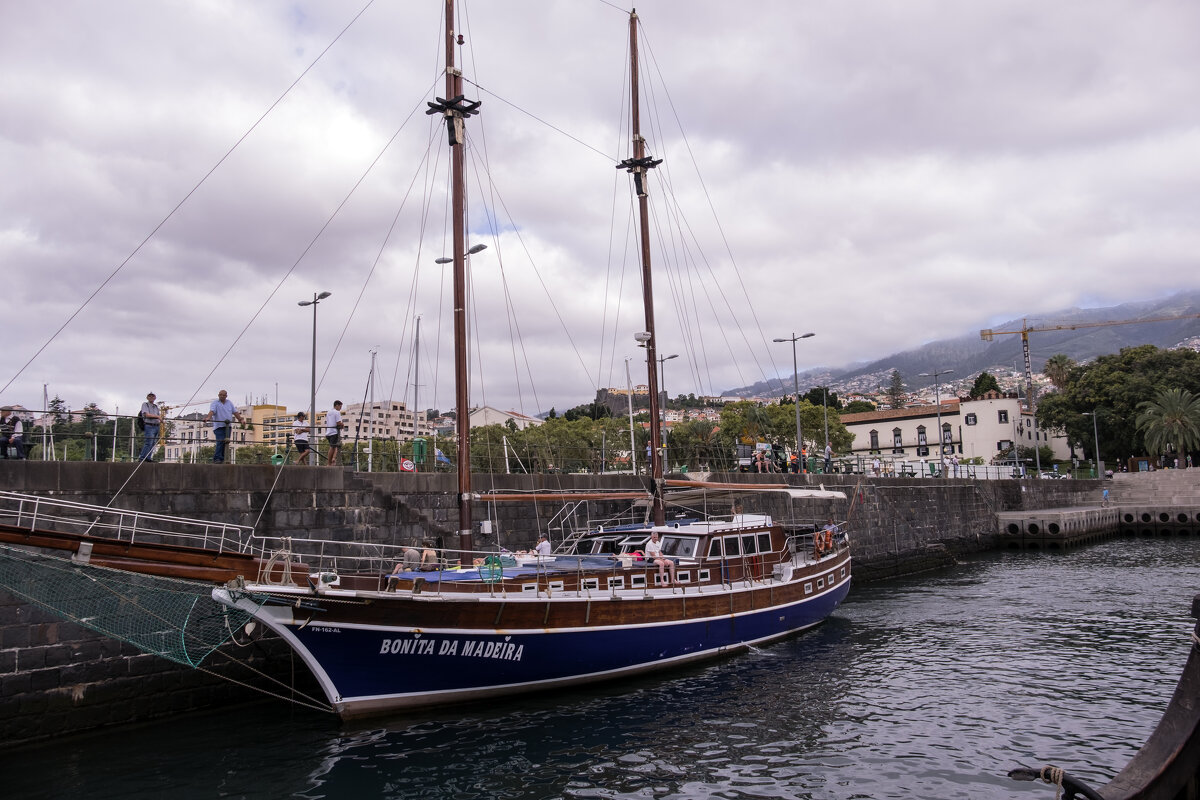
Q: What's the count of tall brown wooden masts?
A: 2